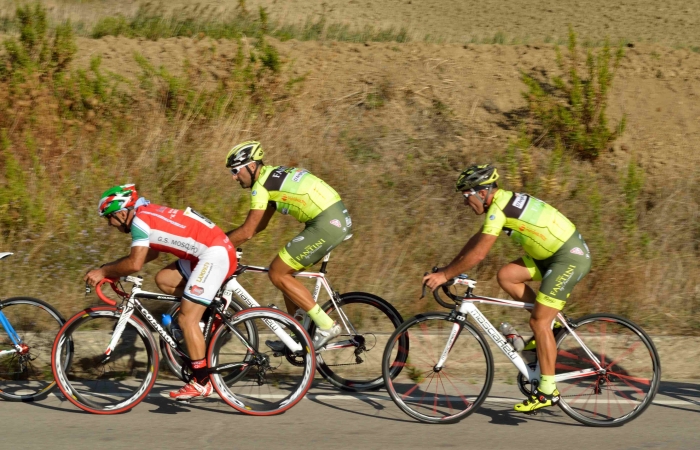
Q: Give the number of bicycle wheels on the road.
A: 7